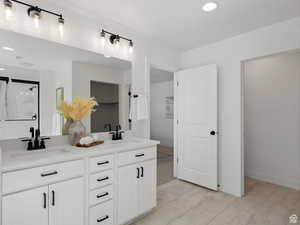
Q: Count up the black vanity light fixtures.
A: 2